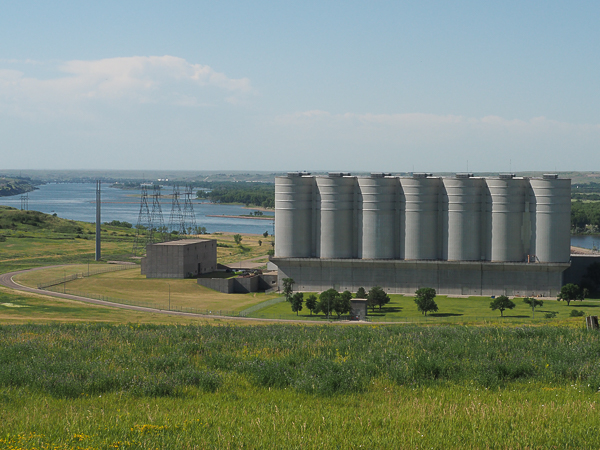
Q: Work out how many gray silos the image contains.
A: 7